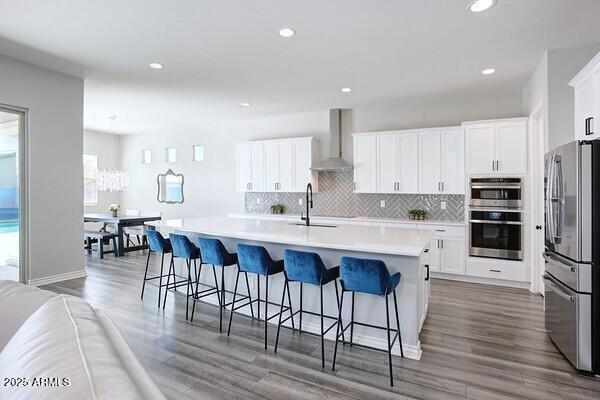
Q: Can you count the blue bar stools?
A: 6